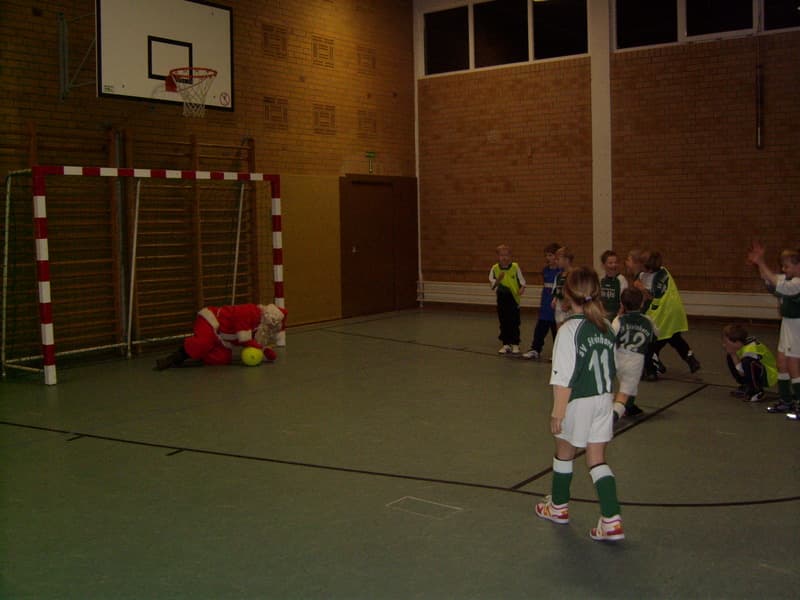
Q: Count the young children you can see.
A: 10